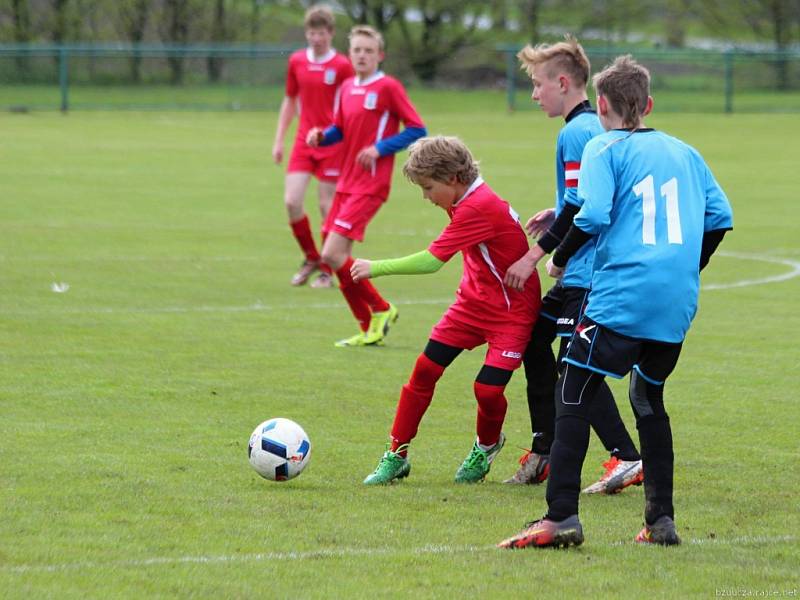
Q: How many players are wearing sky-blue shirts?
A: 2